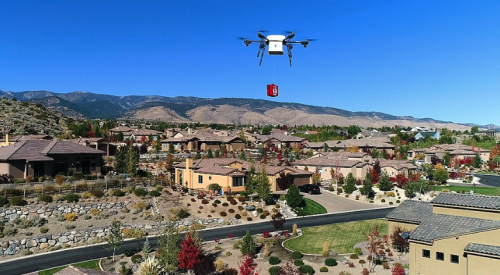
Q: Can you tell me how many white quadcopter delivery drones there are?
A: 1